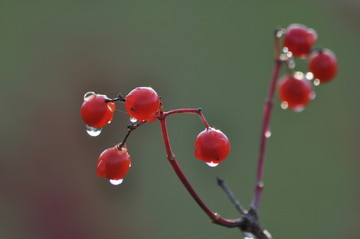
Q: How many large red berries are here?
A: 7